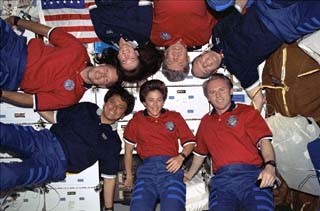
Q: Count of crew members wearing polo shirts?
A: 7